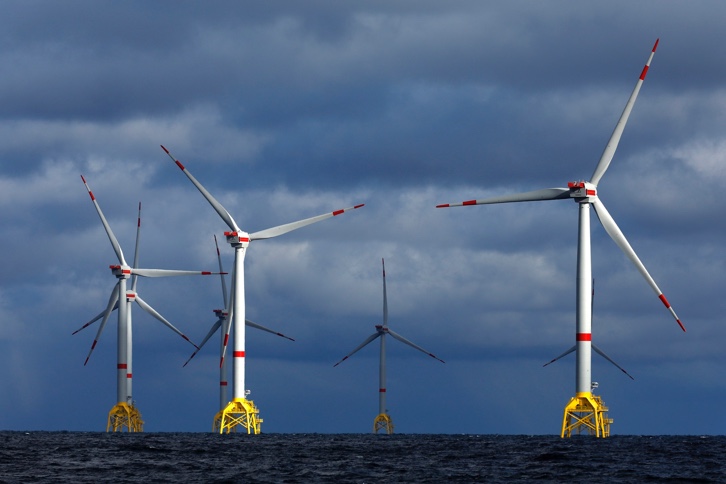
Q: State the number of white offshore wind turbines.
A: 7